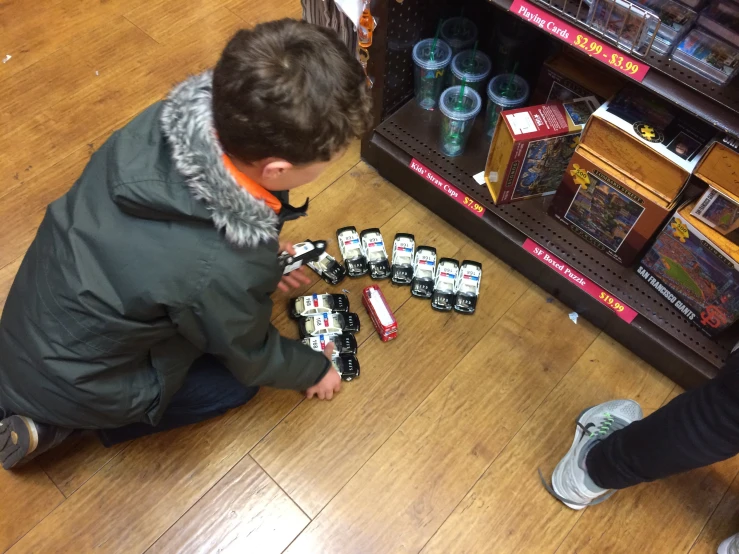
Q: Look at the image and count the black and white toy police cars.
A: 12